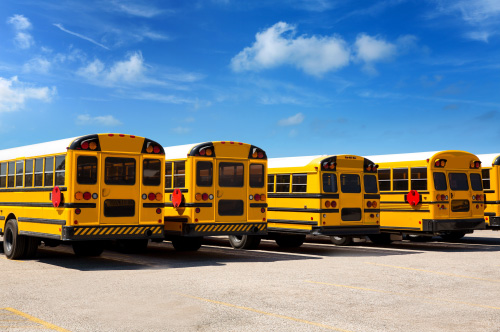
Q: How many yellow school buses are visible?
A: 5